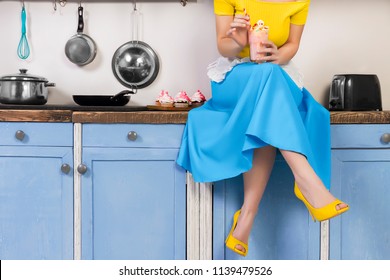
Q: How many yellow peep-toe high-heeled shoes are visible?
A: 2